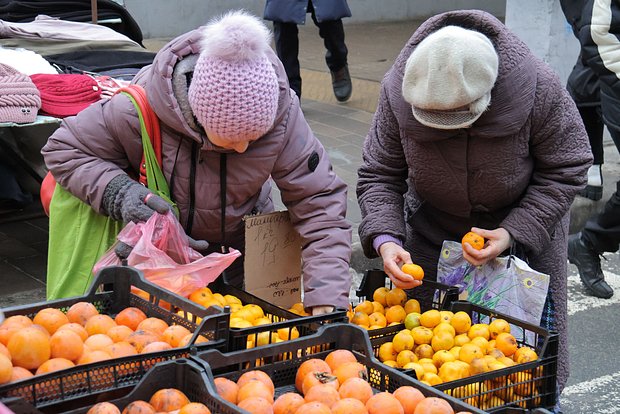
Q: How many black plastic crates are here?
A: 6